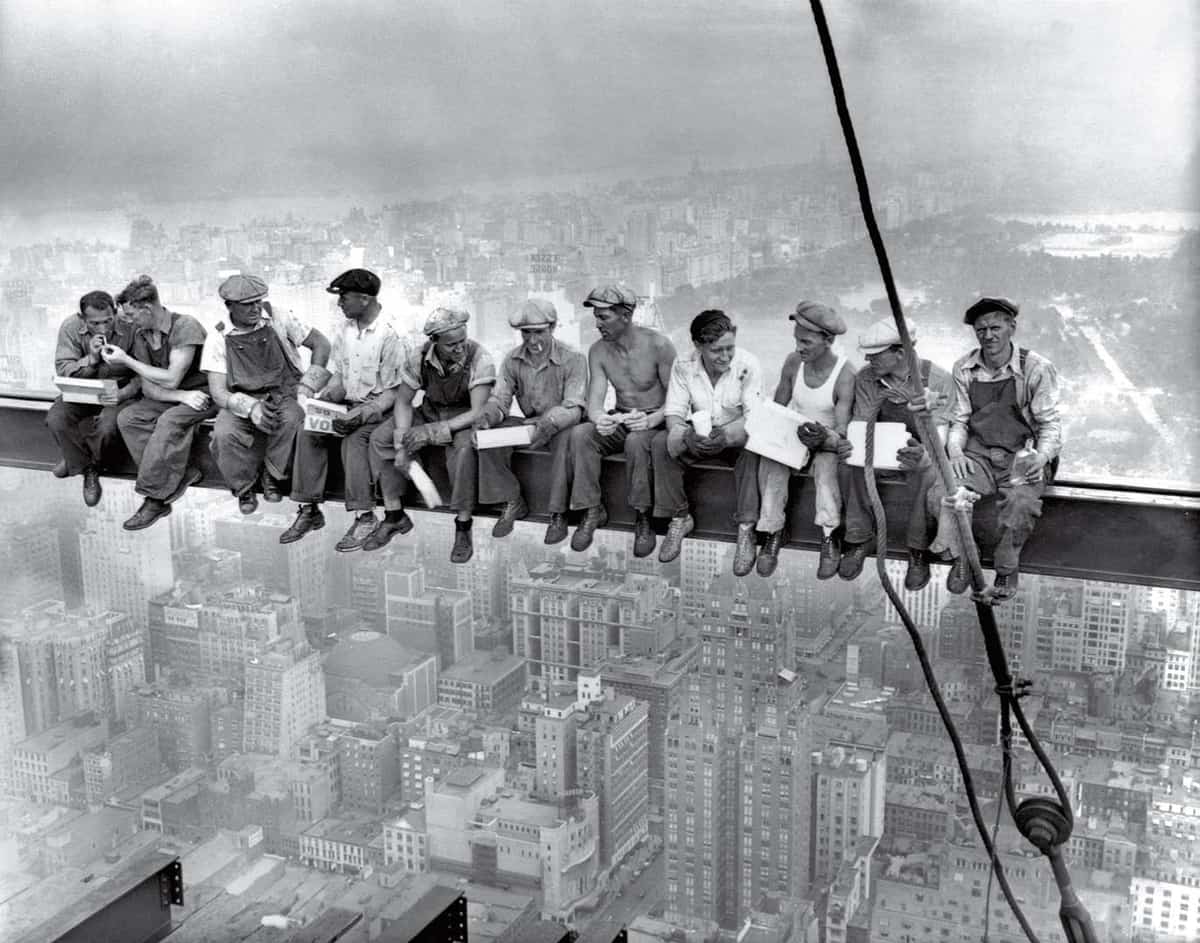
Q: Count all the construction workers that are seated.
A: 11